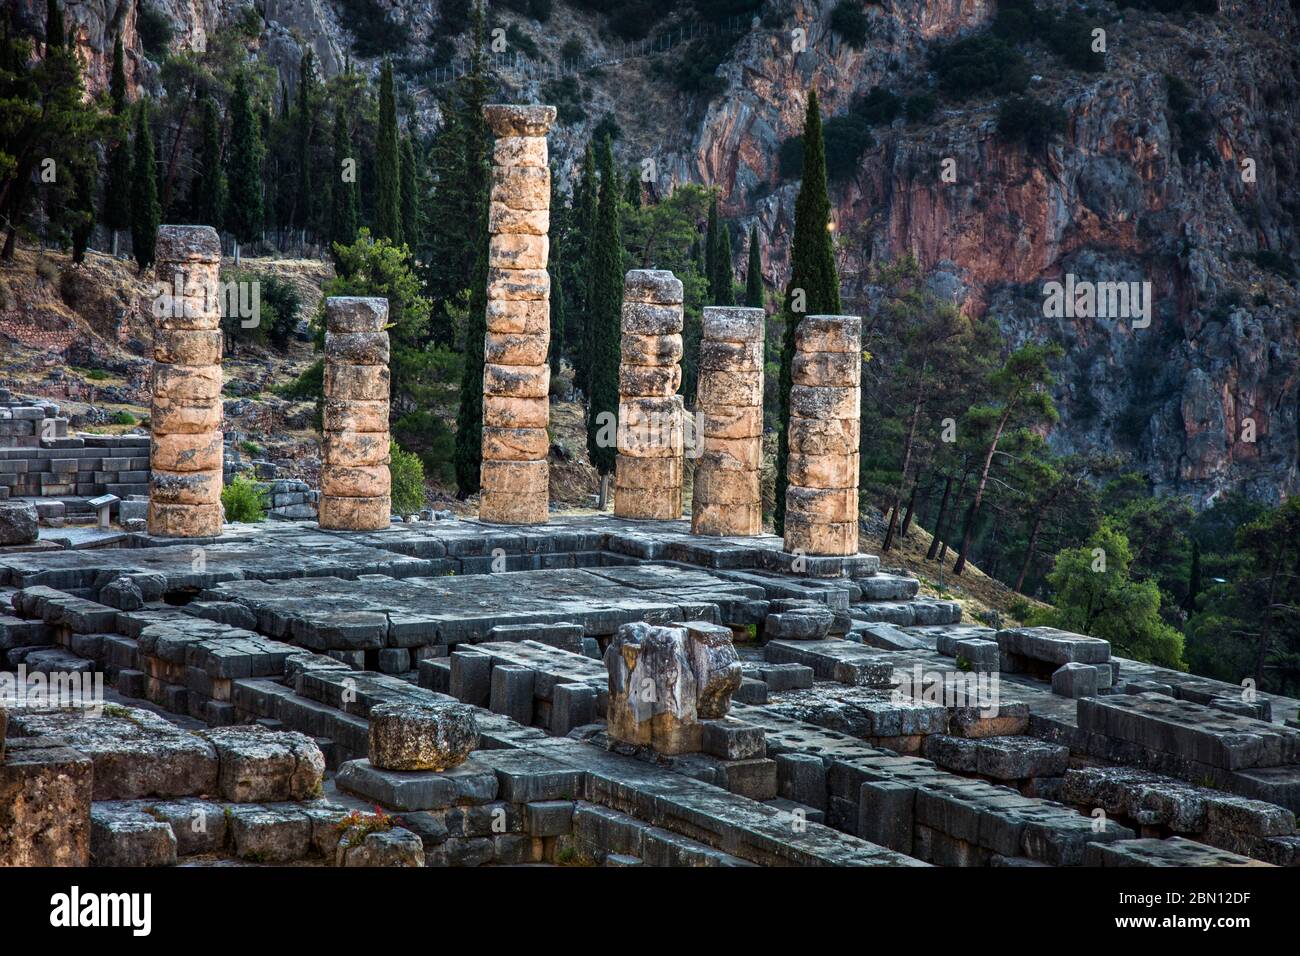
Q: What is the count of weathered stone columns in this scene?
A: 6